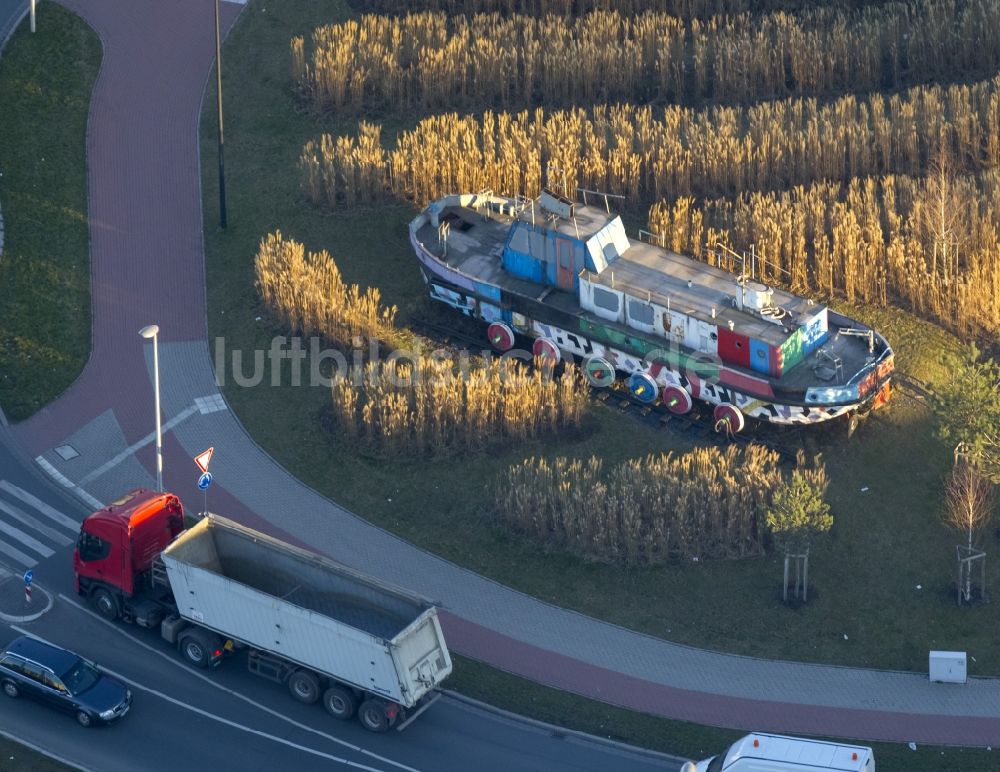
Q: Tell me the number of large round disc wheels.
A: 6